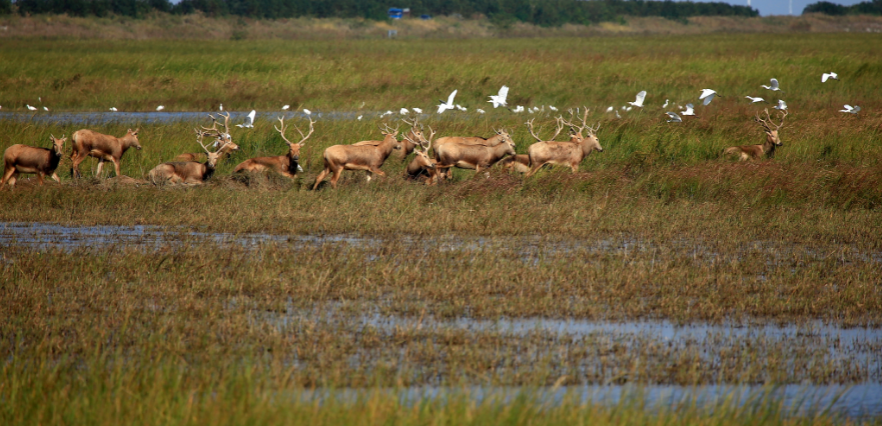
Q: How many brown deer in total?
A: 14